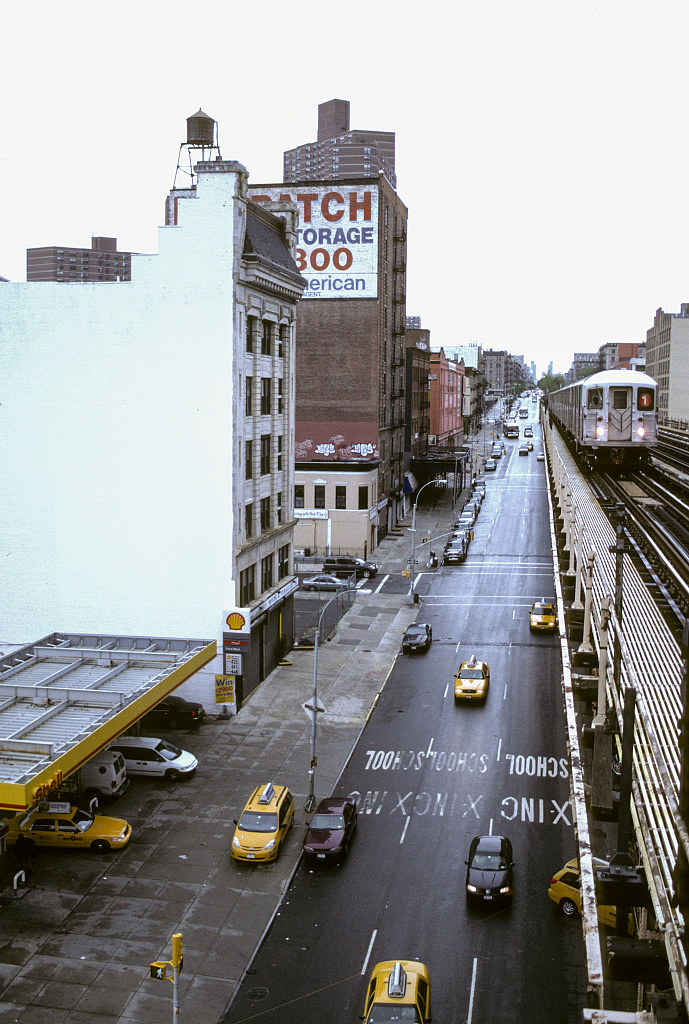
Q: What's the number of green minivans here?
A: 0